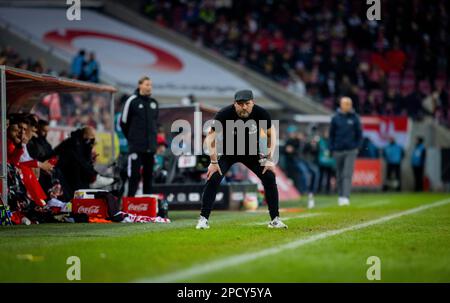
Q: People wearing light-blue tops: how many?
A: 4